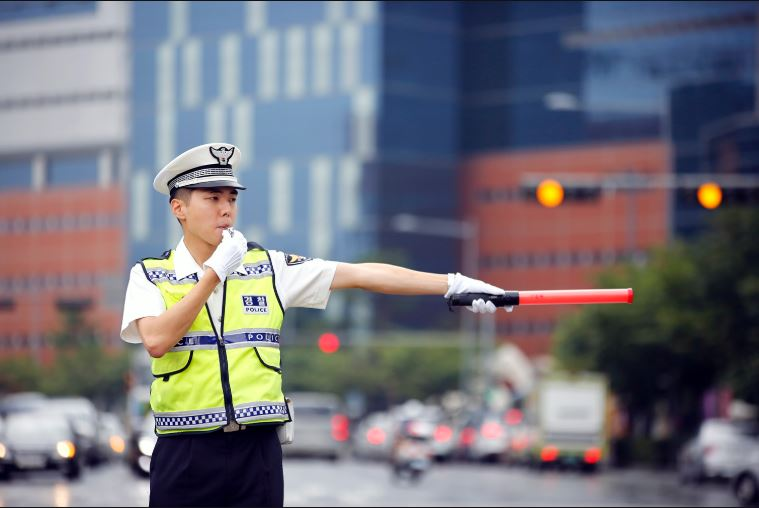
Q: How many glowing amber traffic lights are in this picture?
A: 2